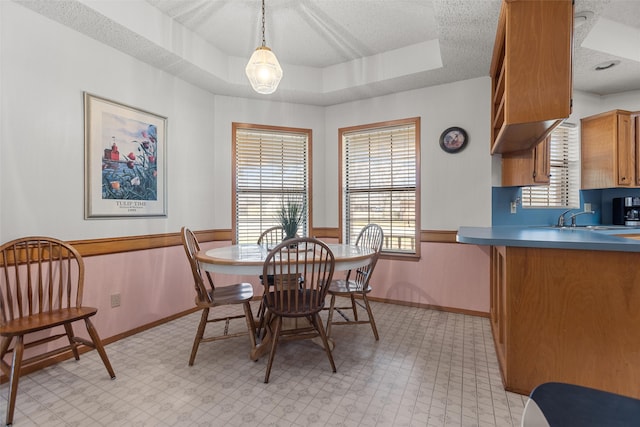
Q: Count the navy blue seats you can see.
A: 1